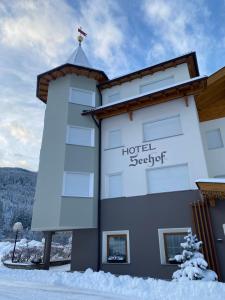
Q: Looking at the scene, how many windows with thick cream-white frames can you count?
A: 2